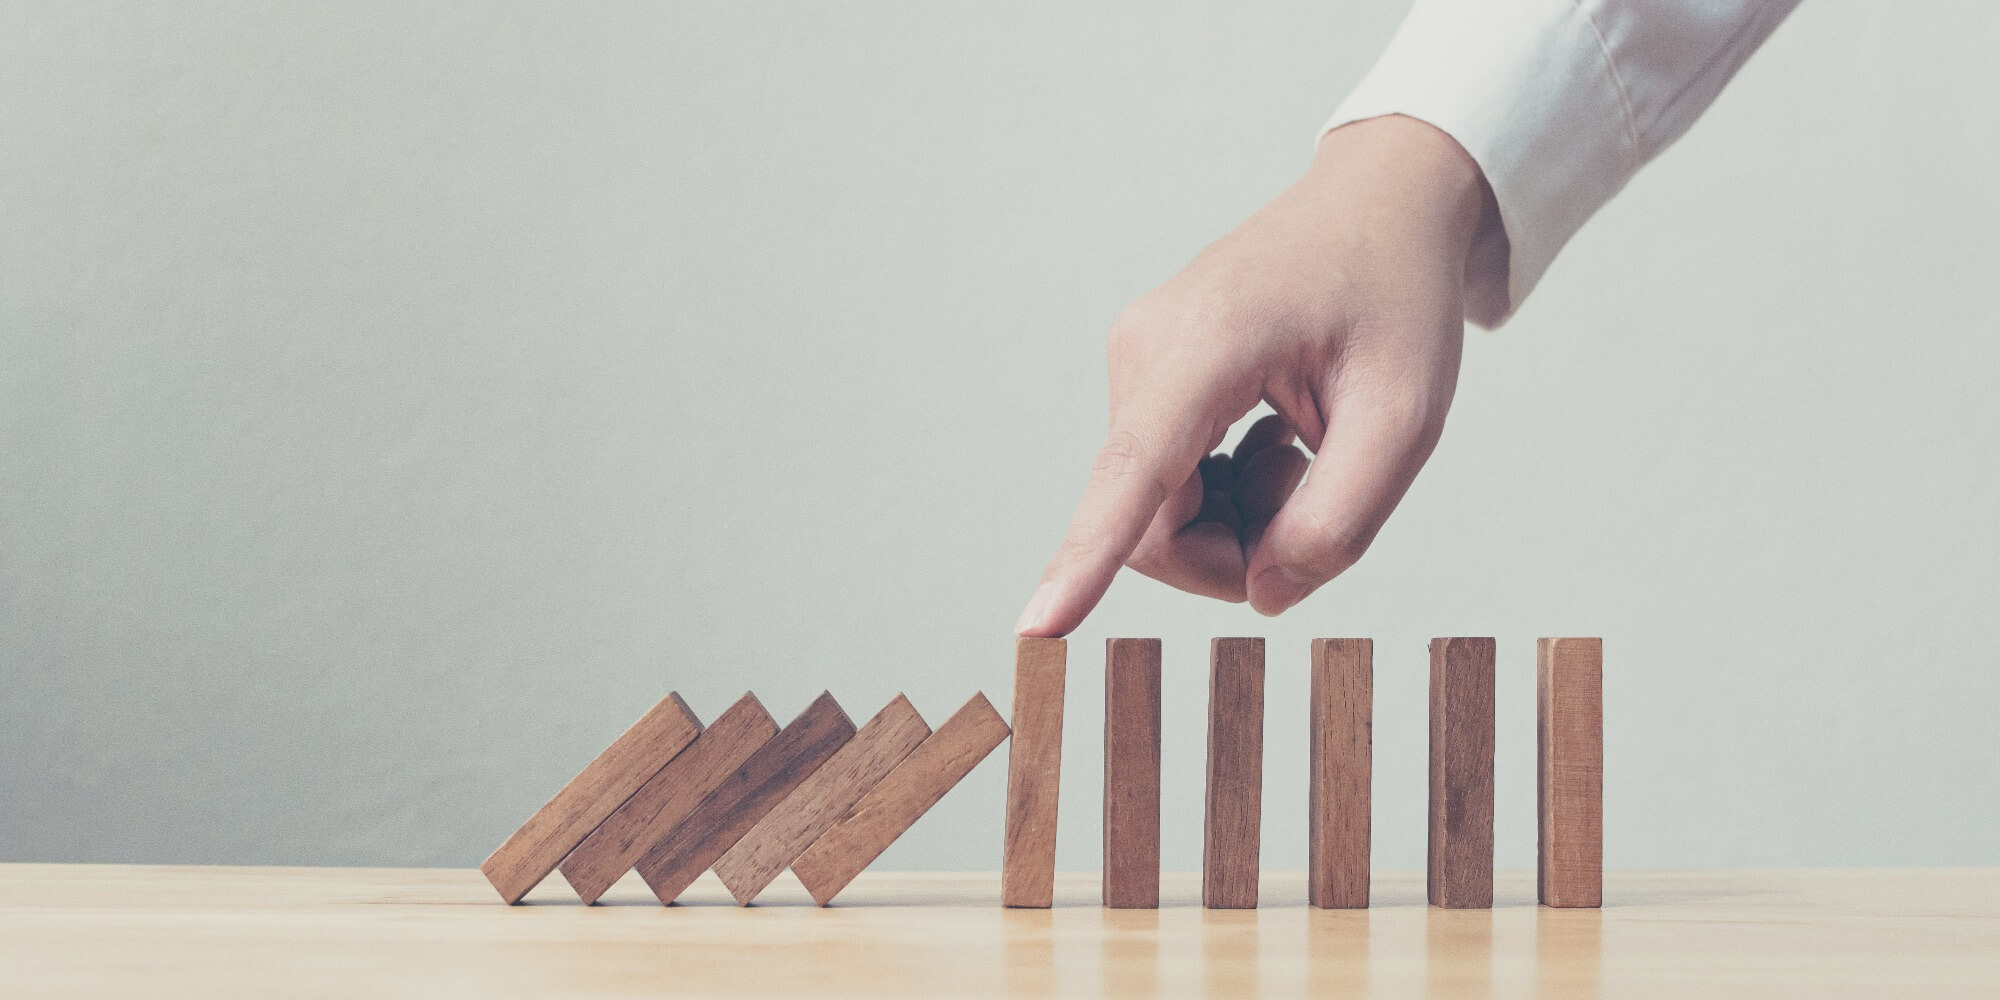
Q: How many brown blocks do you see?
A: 11